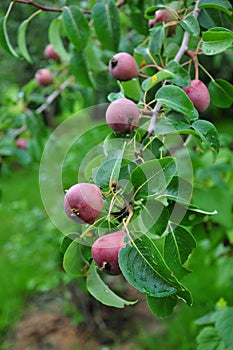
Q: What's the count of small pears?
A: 9